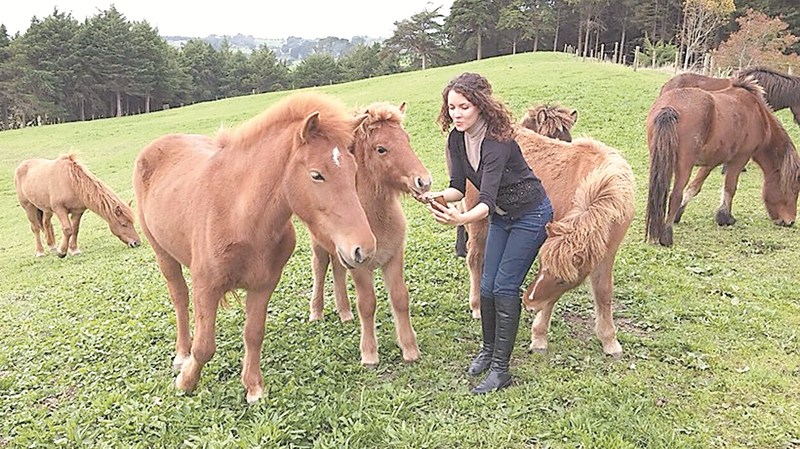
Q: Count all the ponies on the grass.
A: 7